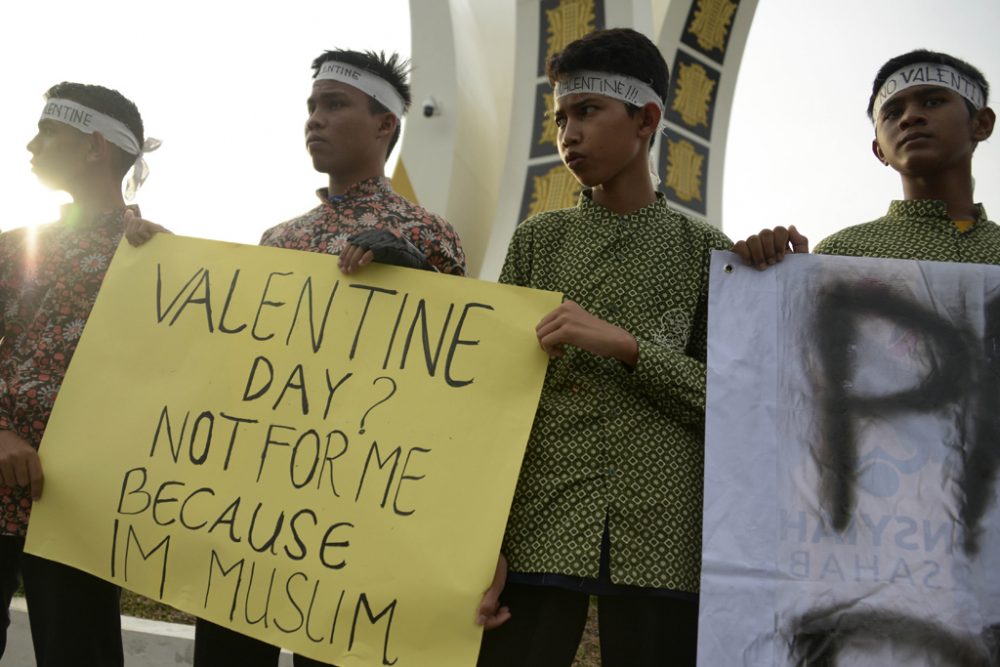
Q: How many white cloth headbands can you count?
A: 4